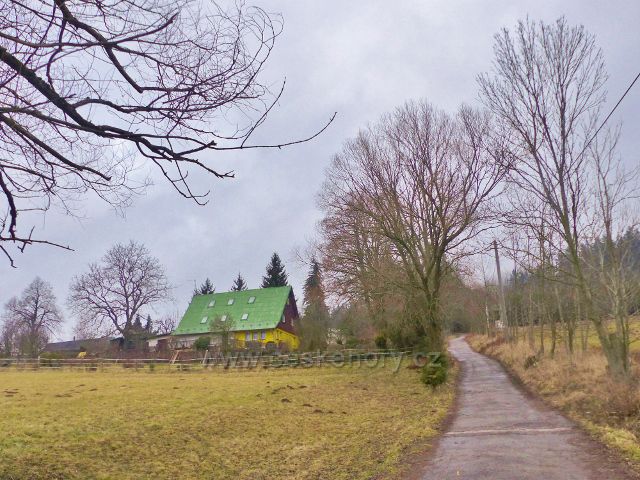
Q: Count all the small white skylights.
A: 6